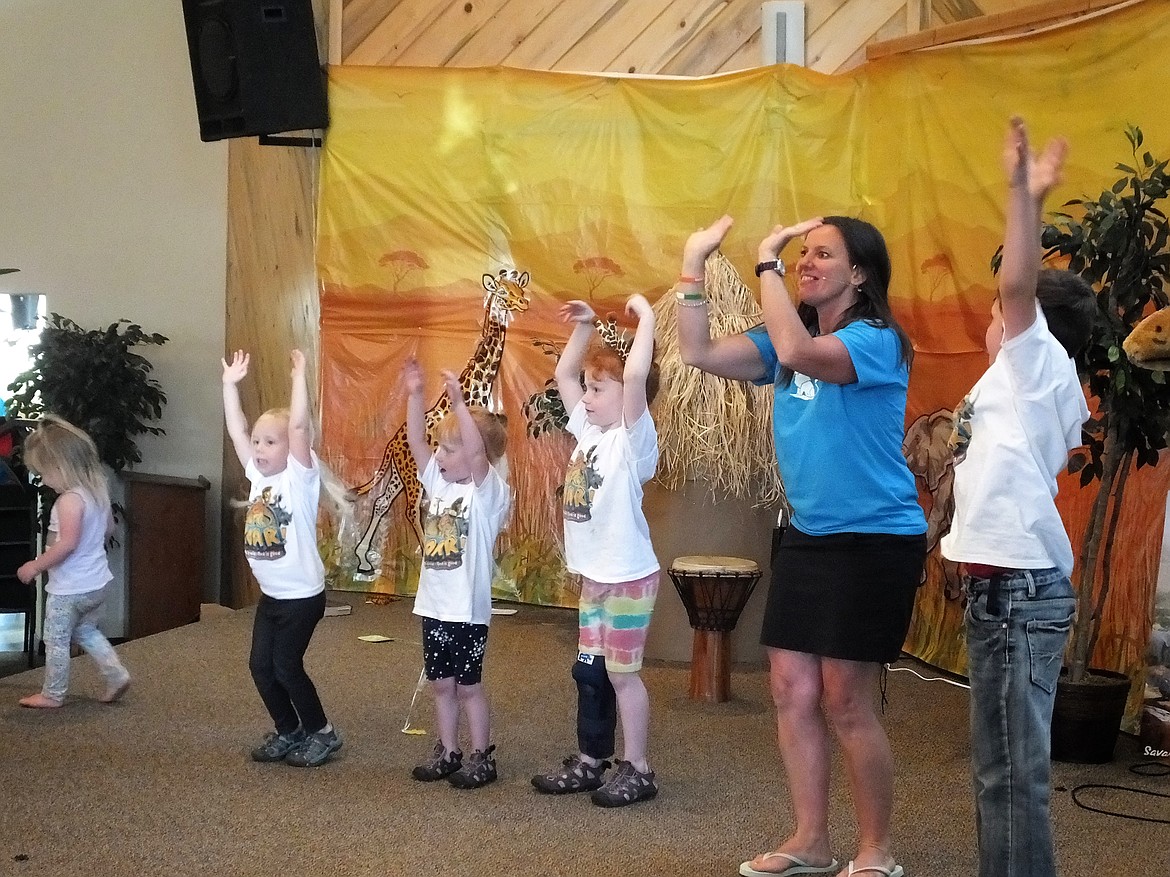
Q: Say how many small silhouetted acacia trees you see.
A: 3